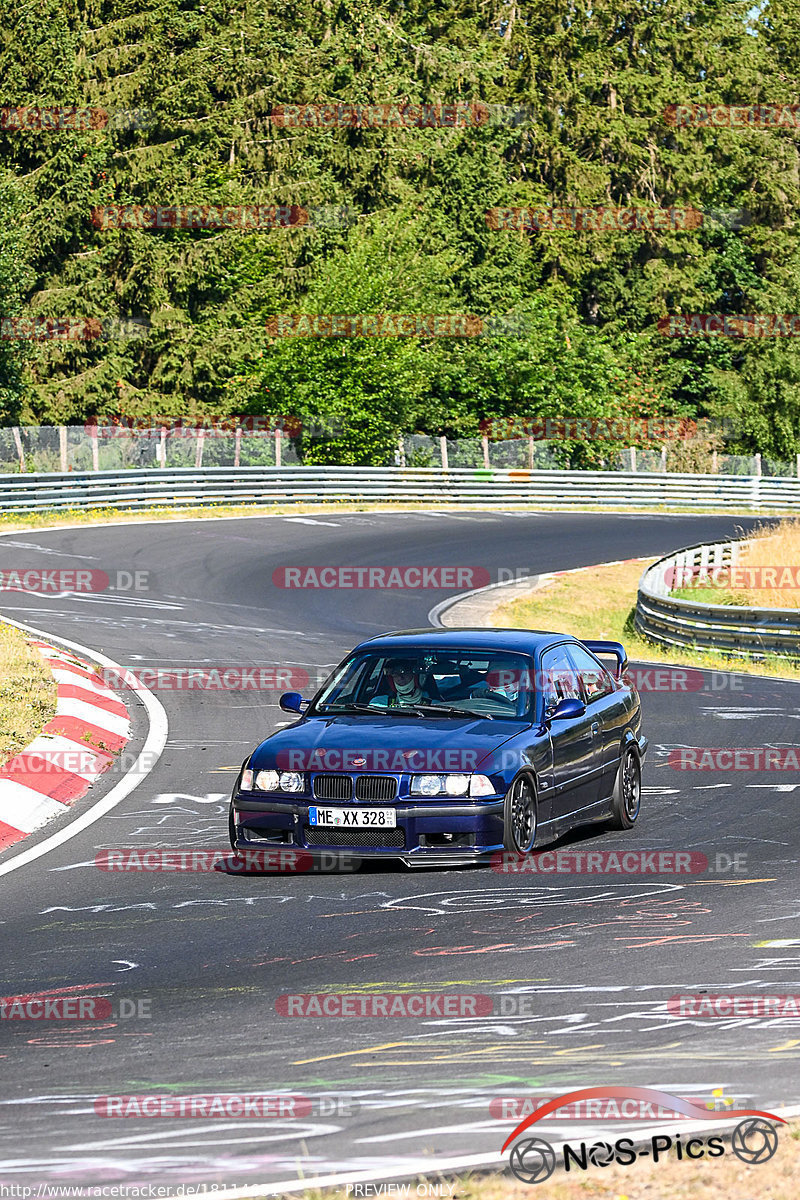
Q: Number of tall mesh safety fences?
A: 1